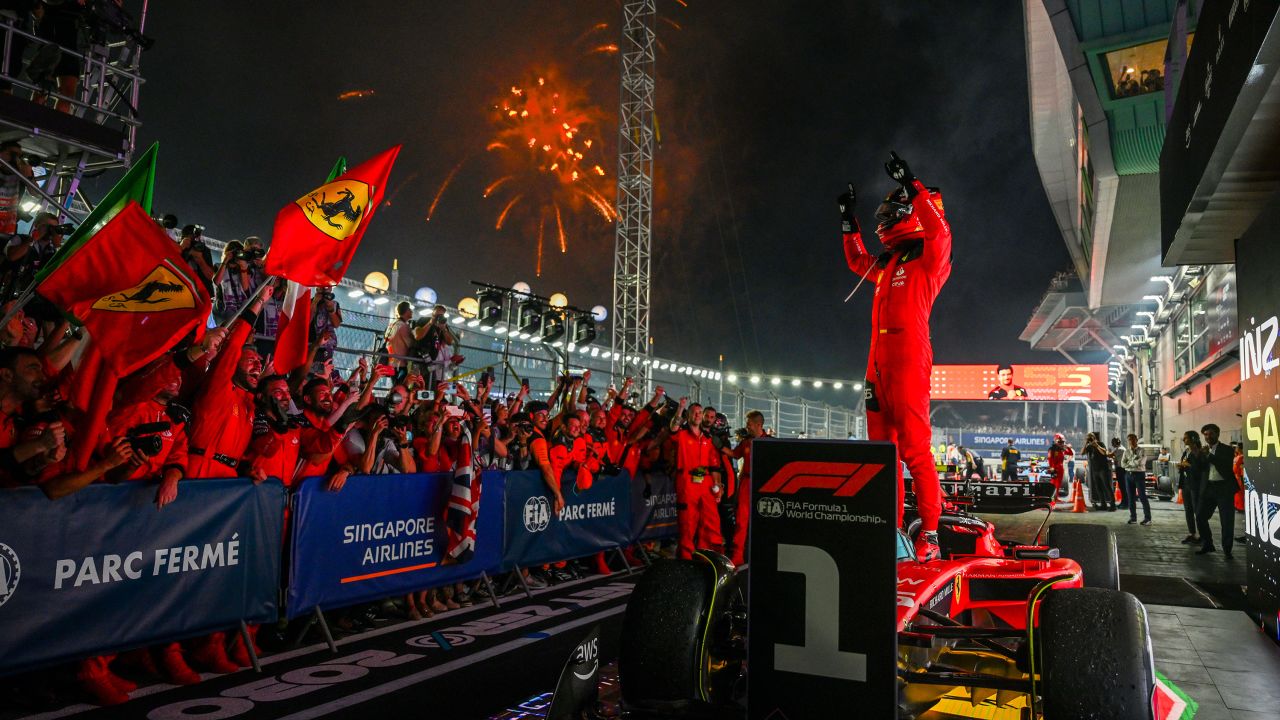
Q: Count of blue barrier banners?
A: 4